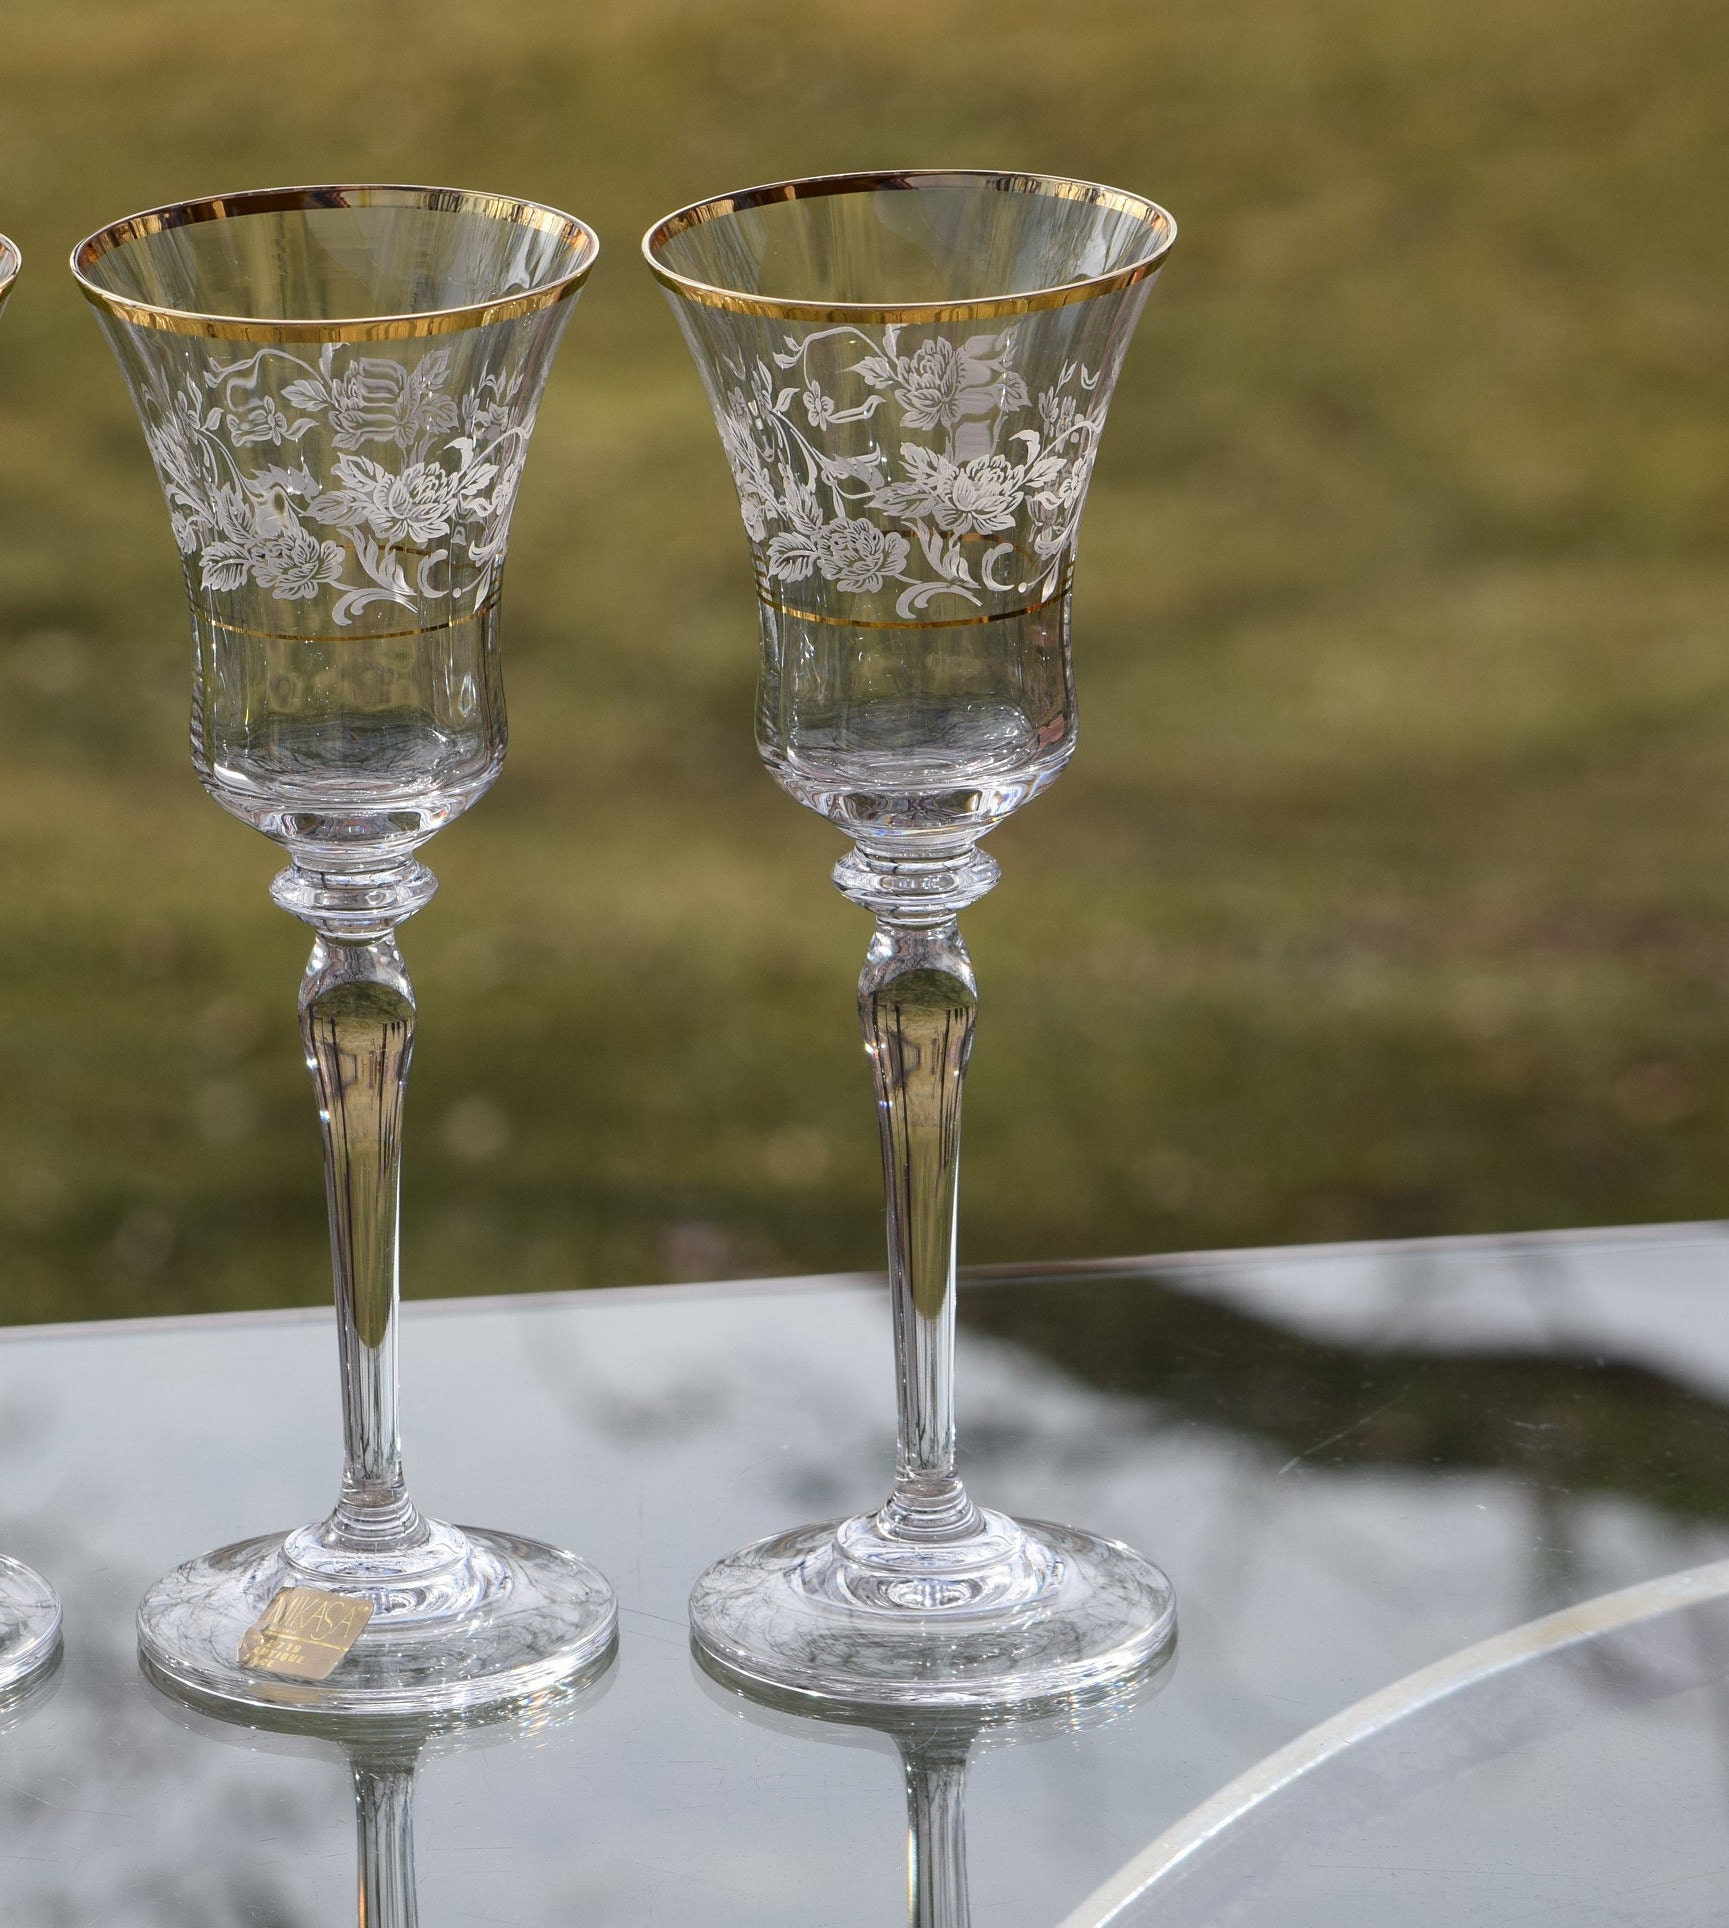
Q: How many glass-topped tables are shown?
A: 1